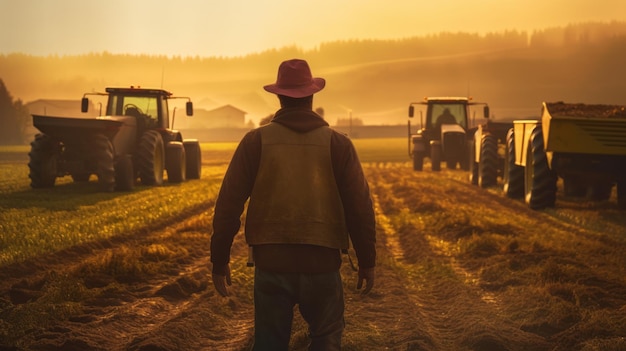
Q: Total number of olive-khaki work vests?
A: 1